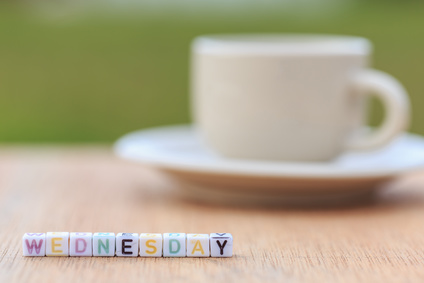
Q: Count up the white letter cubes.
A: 9